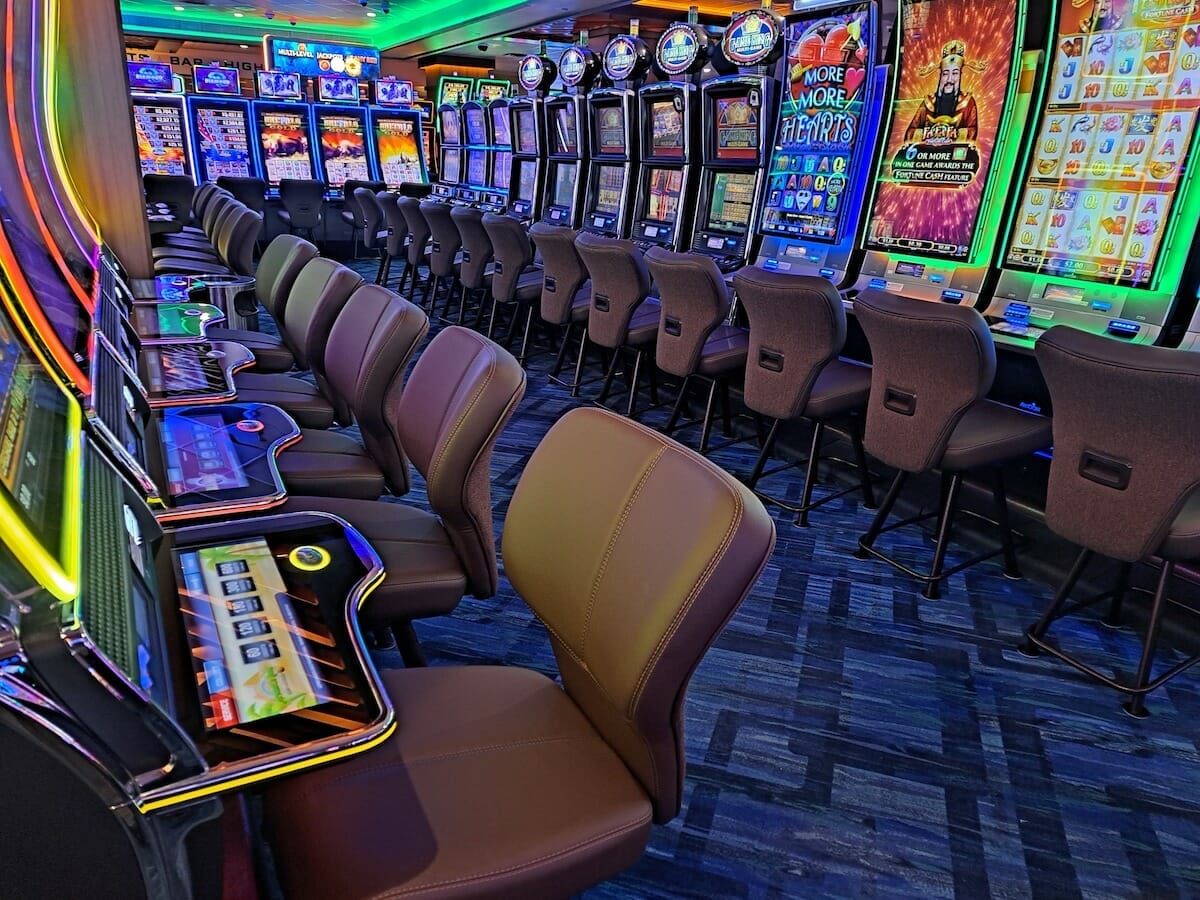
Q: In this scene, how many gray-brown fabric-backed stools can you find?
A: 12